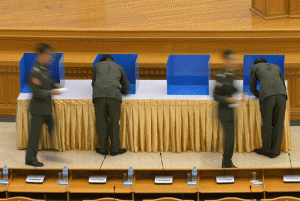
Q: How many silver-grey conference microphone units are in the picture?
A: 5